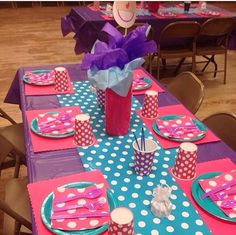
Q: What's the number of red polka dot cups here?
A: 5